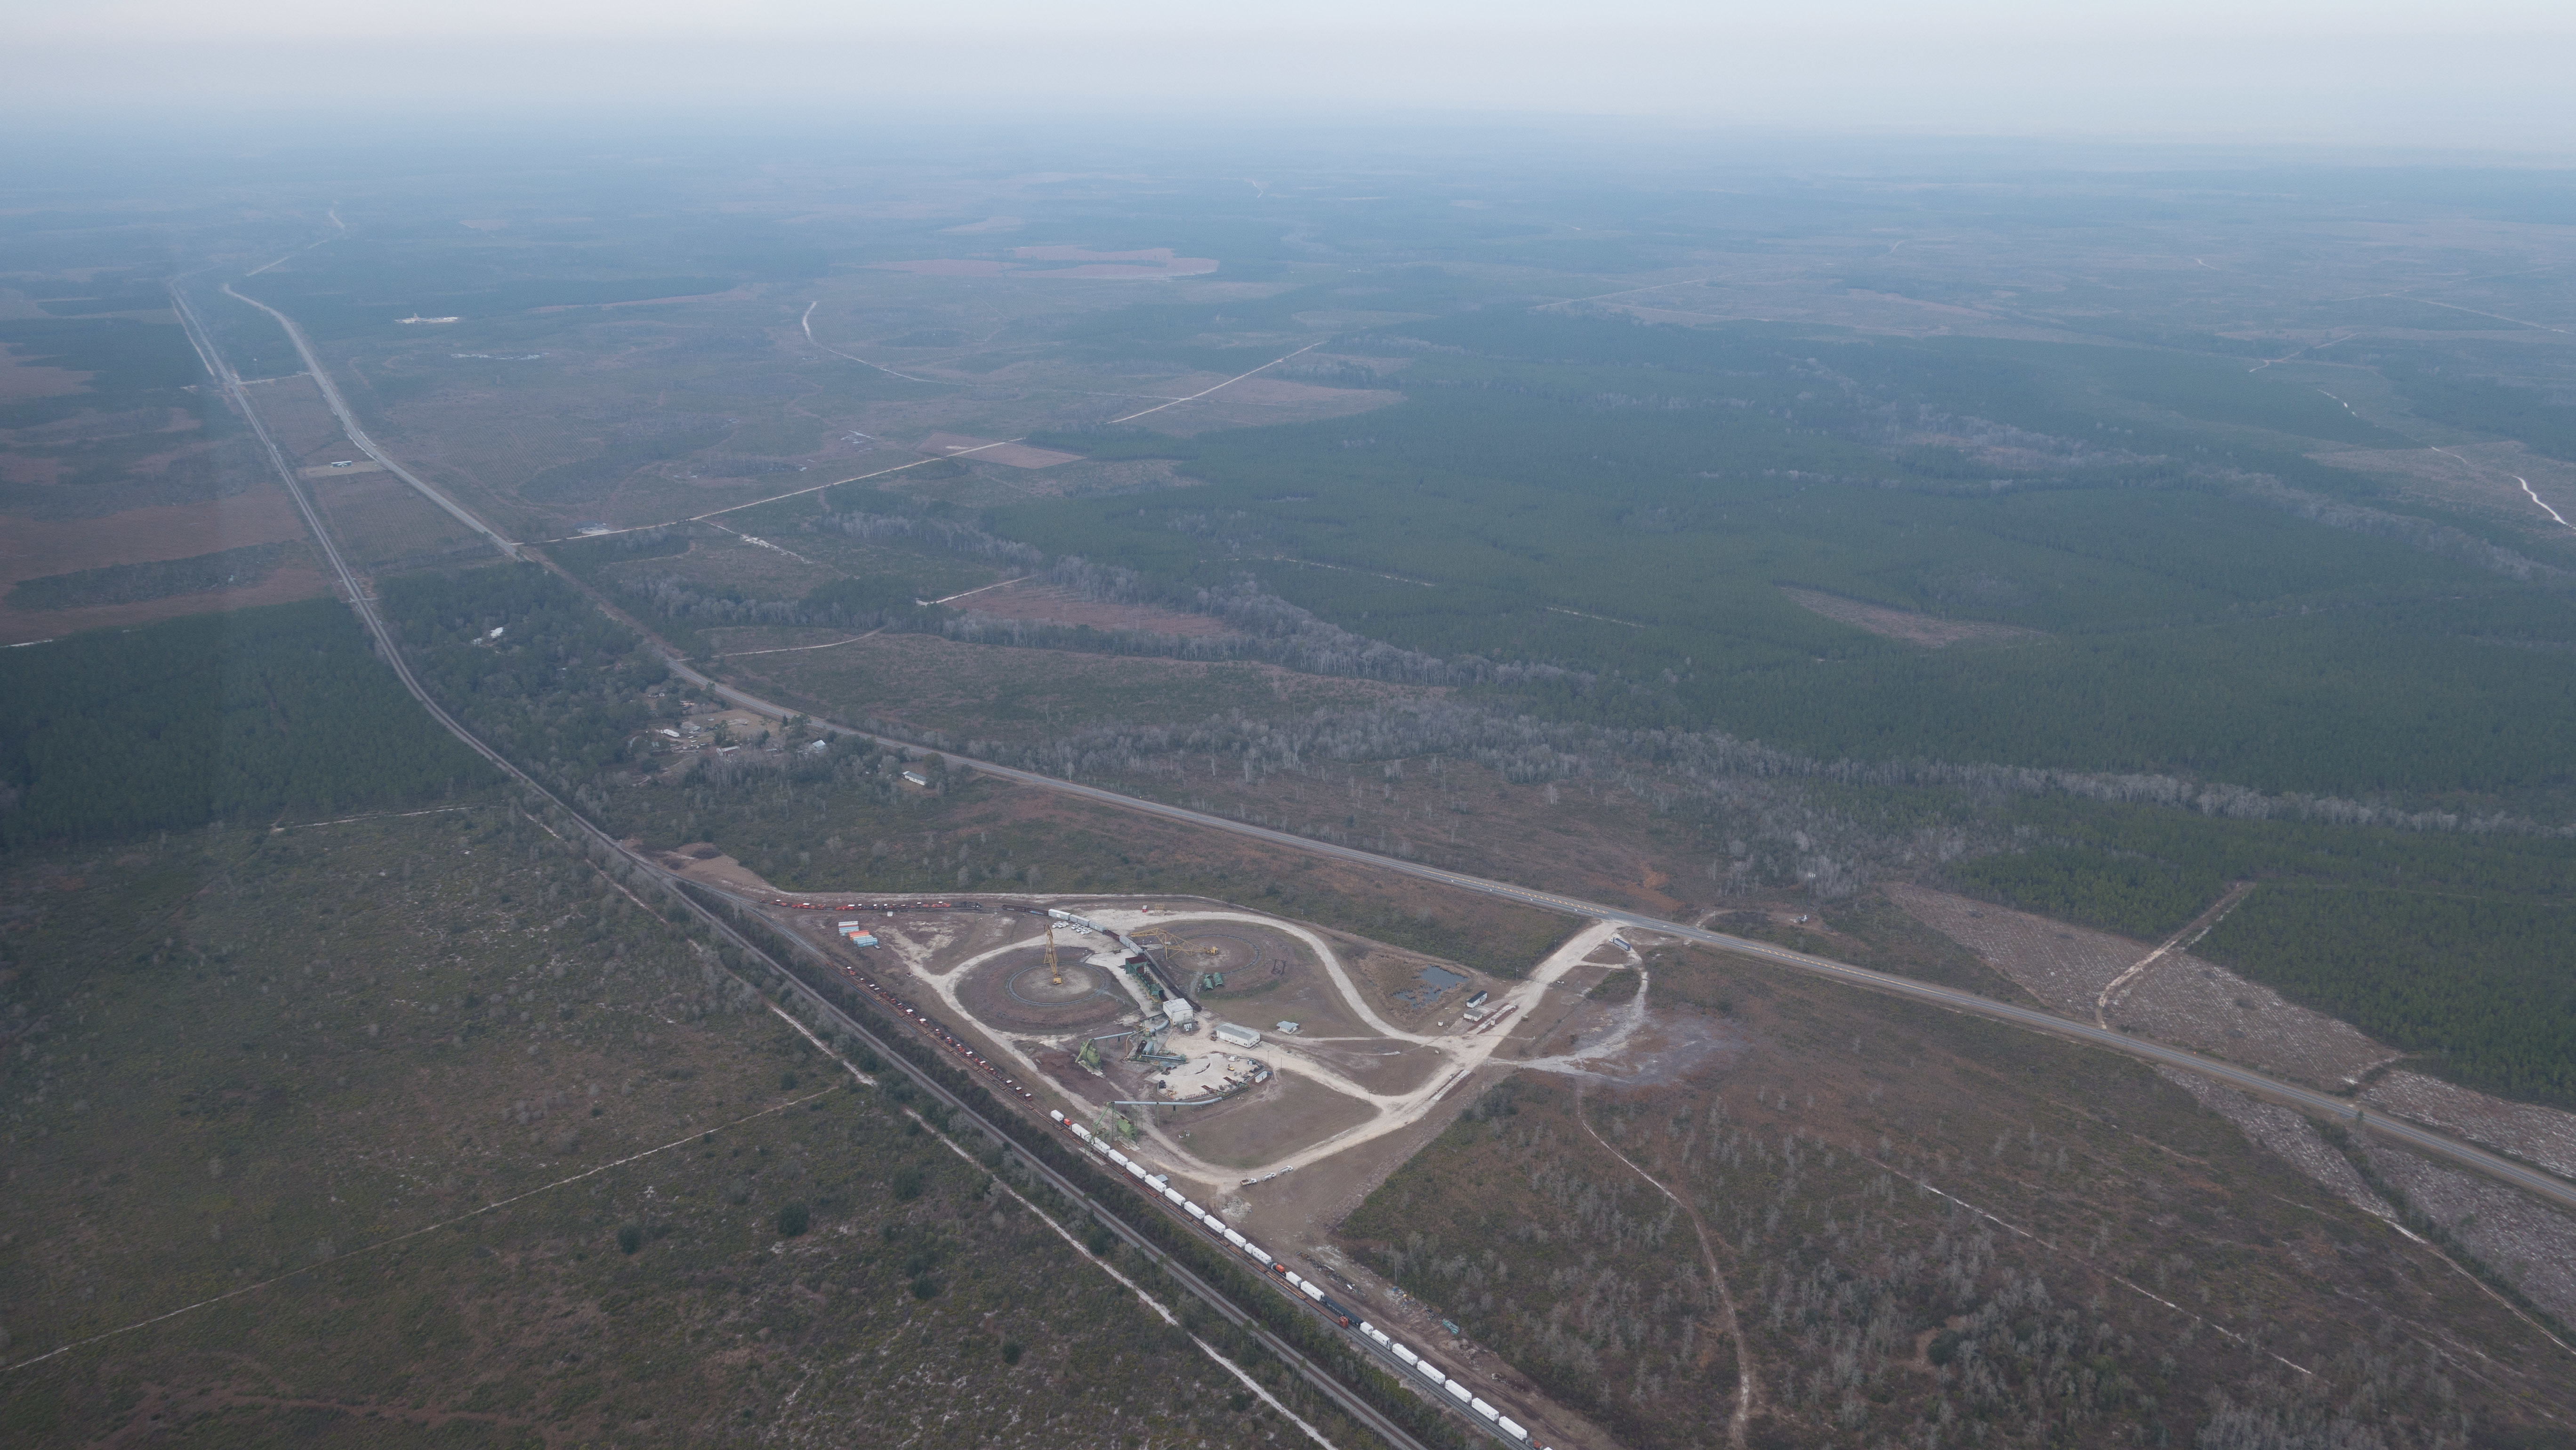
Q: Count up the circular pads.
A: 2